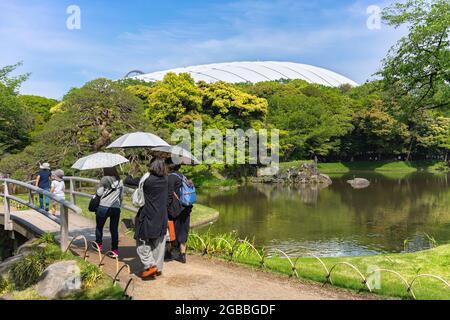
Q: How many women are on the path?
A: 3